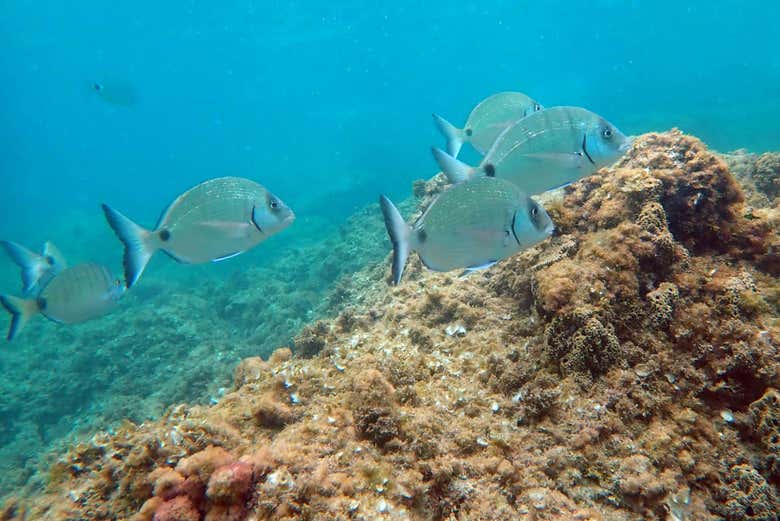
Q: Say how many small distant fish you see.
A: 1